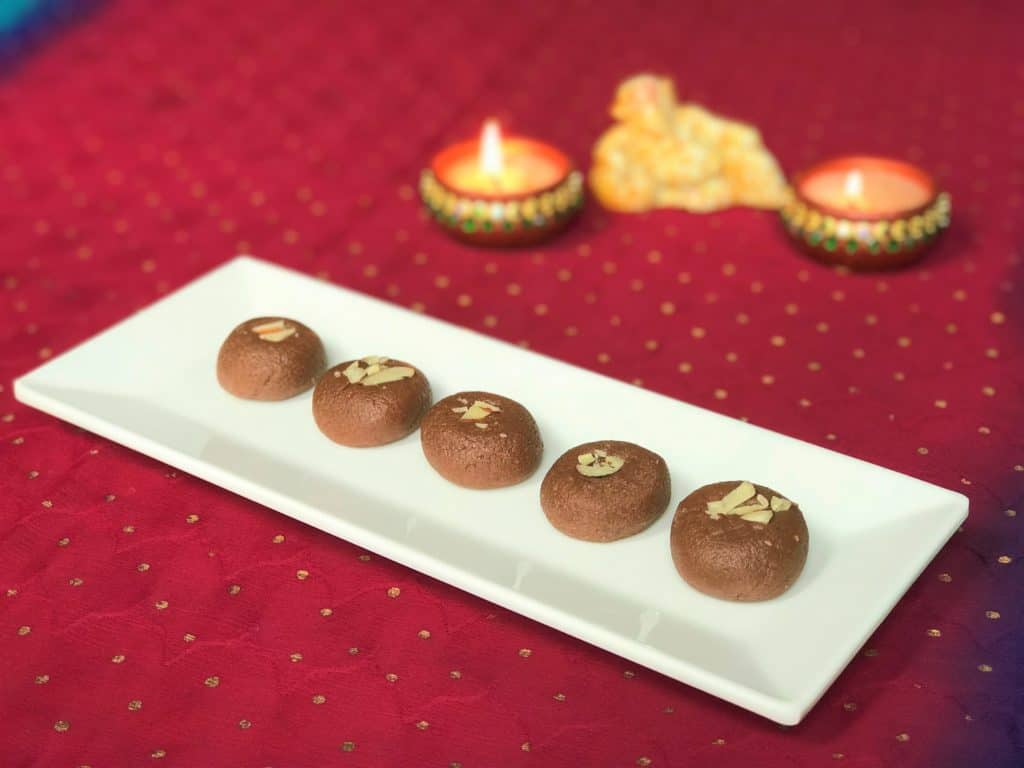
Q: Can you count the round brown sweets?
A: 5